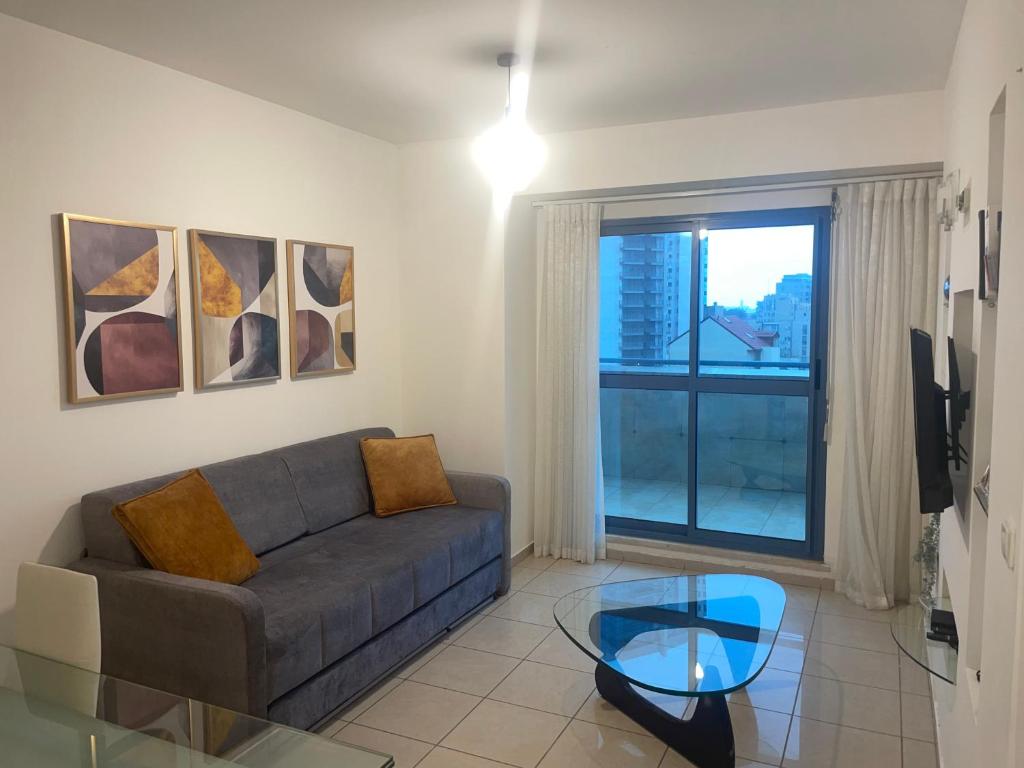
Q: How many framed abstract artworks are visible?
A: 3